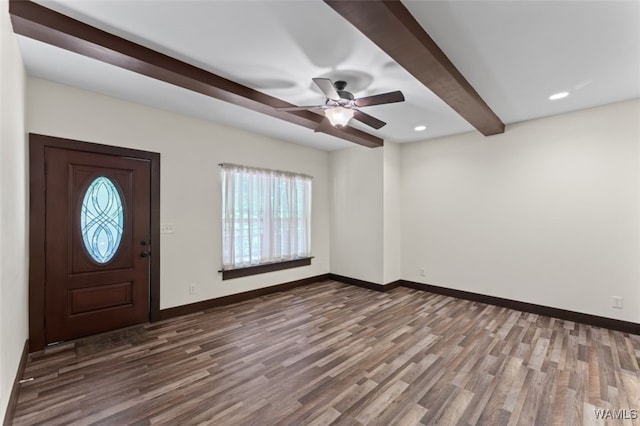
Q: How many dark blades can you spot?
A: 2